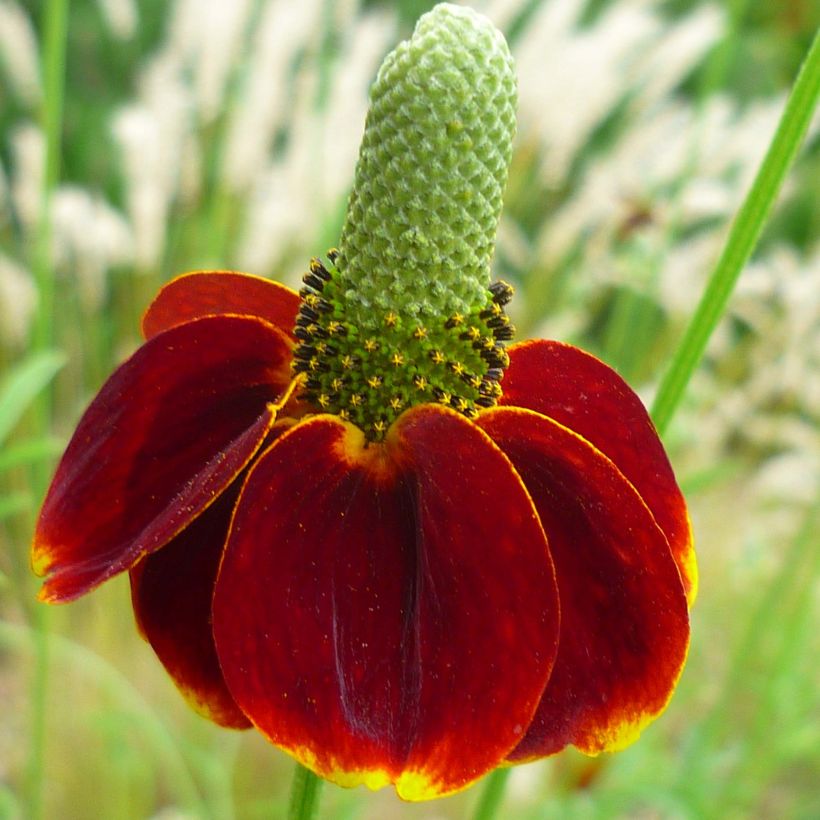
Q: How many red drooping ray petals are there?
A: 6